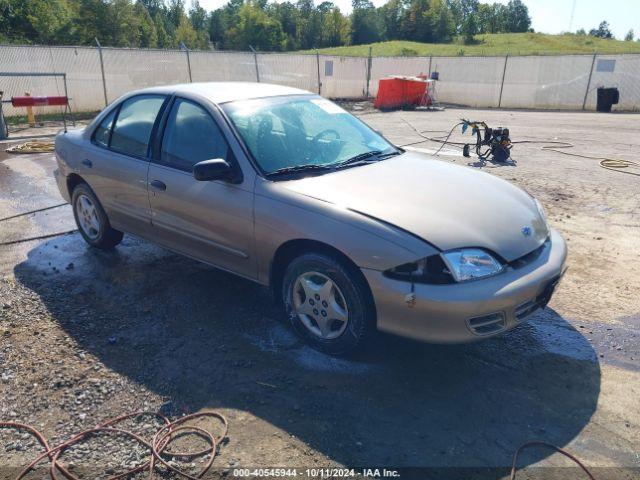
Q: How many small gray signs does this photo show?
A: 2